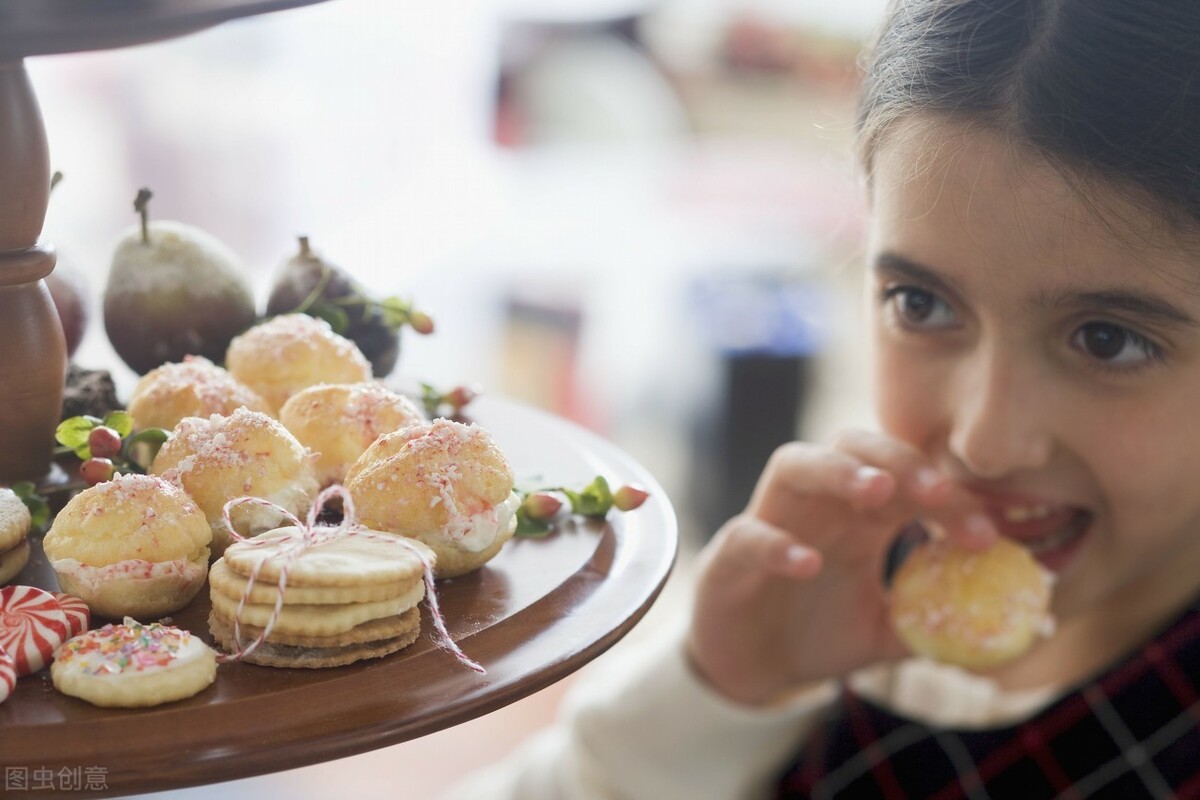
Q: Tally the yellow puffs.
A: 7